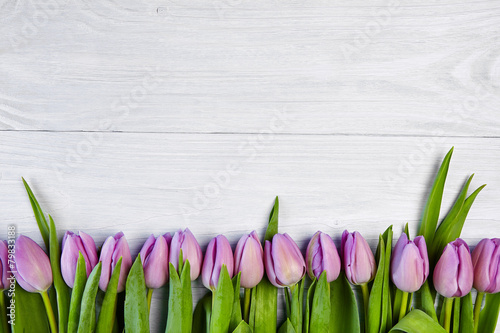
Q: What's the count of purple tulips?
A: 14